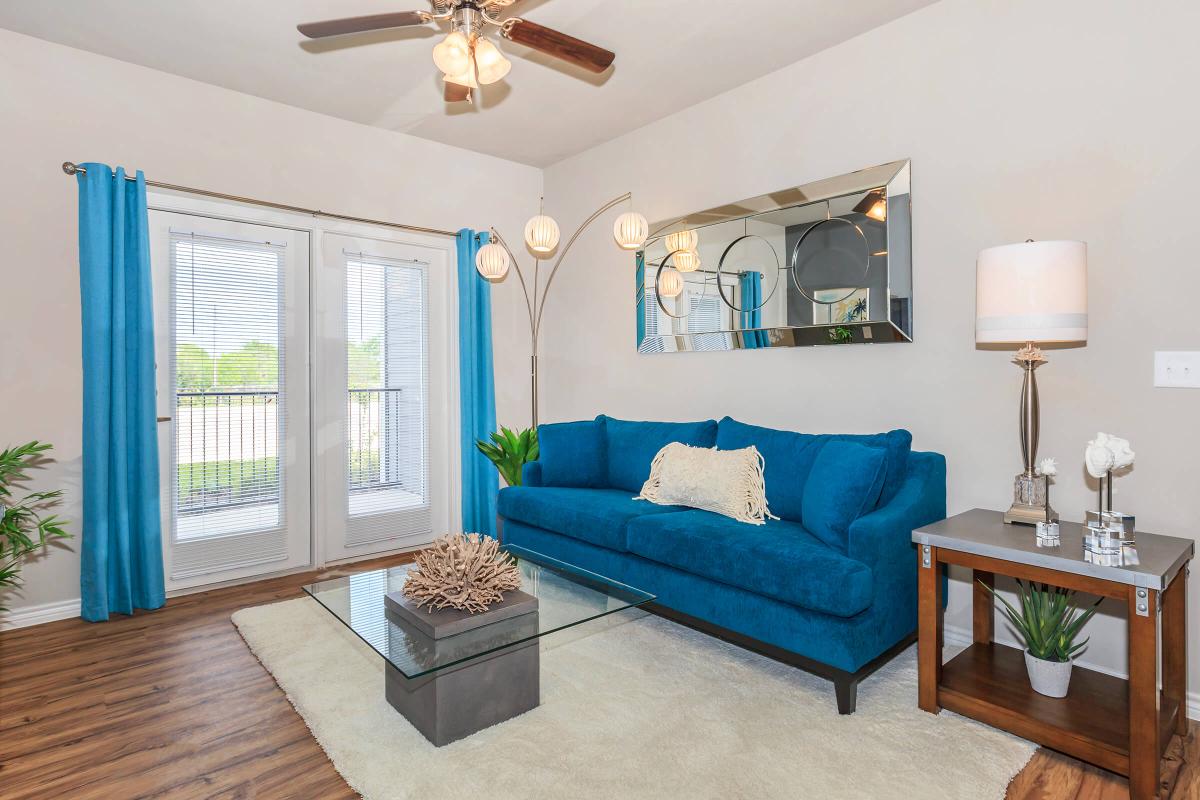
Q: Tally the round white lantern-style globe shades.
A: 3